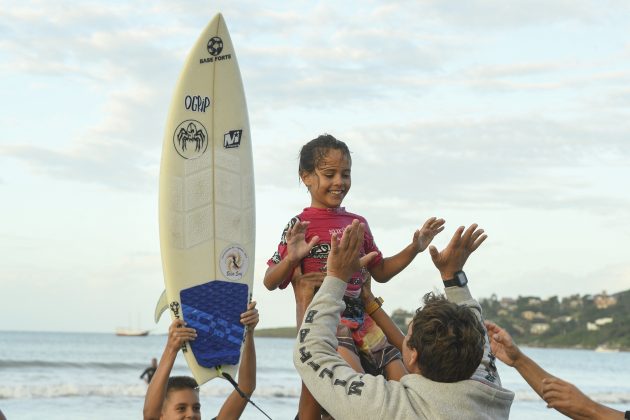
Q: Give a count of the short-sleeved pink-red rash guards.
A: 1